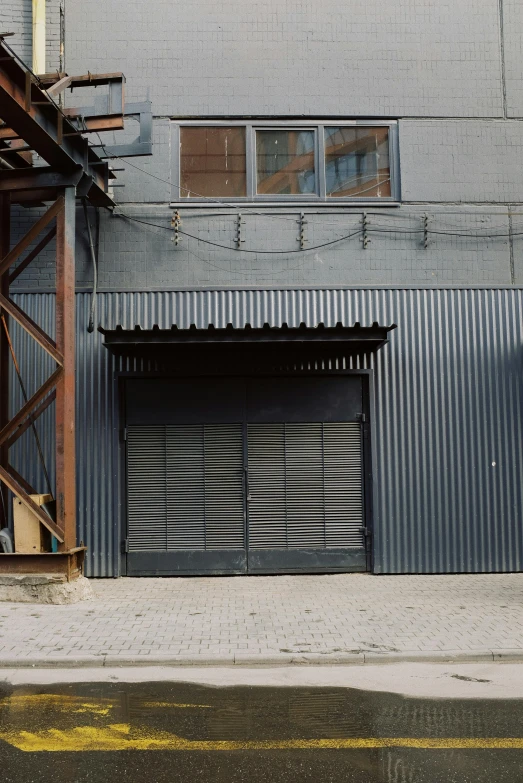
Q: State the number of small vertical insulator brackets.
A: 5